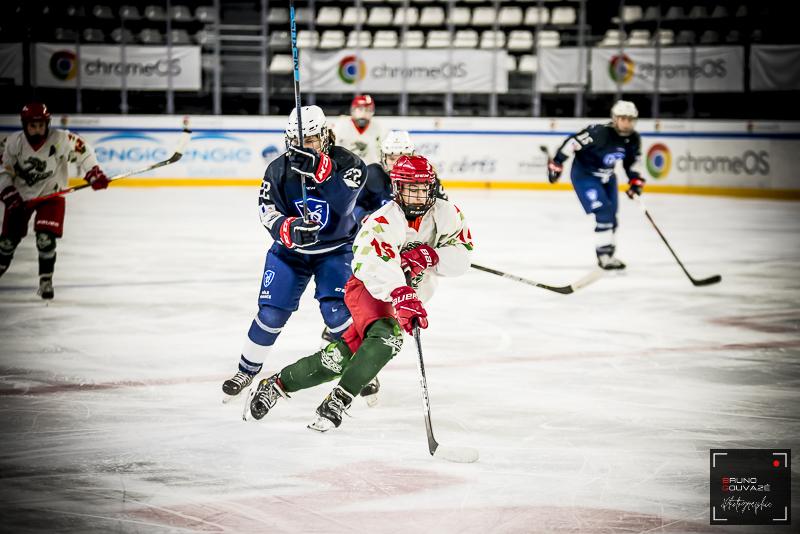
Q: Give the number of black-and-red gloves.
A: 4